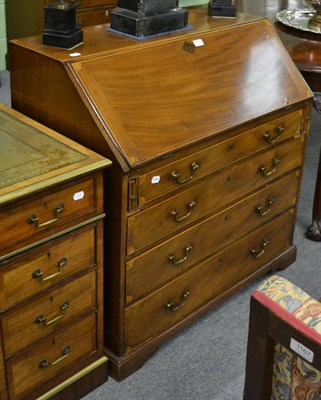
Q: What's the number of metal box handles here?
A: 12